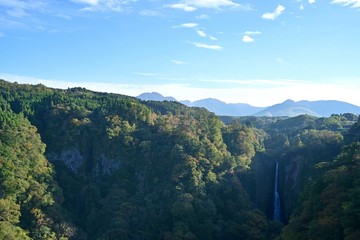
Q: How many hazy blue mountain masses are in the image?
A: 3